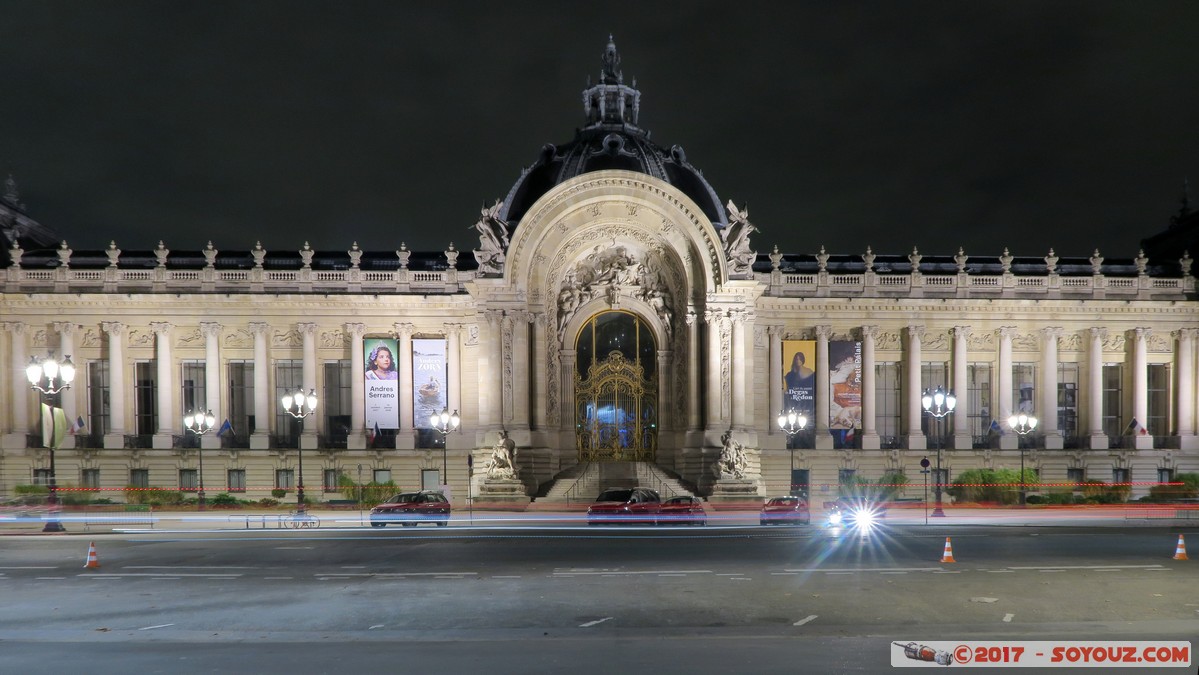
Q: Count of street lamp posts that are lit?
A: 7